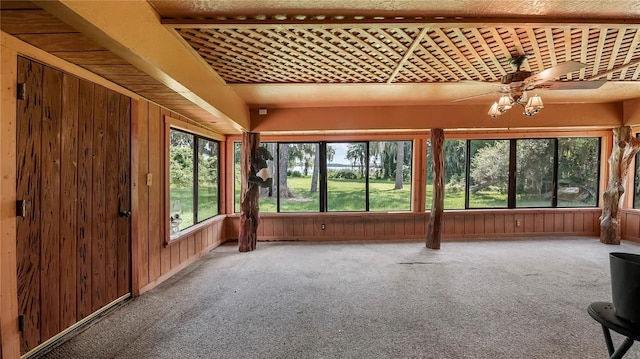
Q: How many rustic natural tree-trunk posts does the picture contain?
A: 3